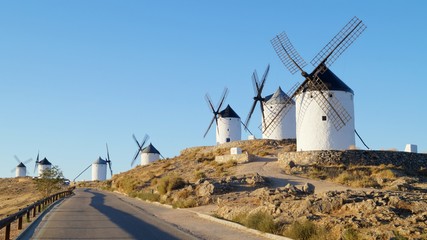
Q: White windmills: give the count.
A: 7